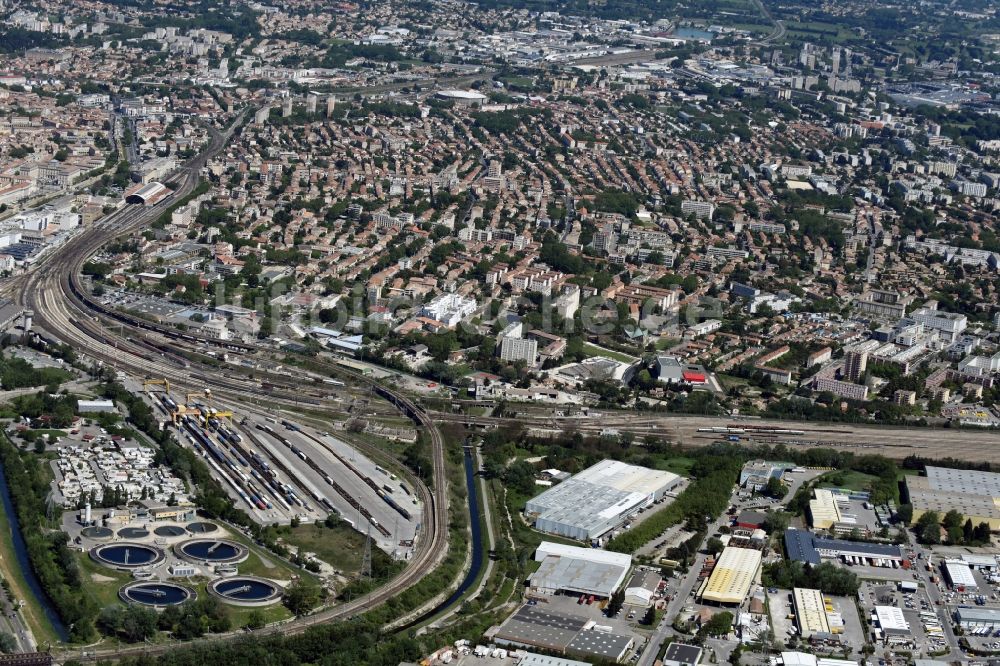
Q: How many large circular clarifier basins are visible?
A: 4